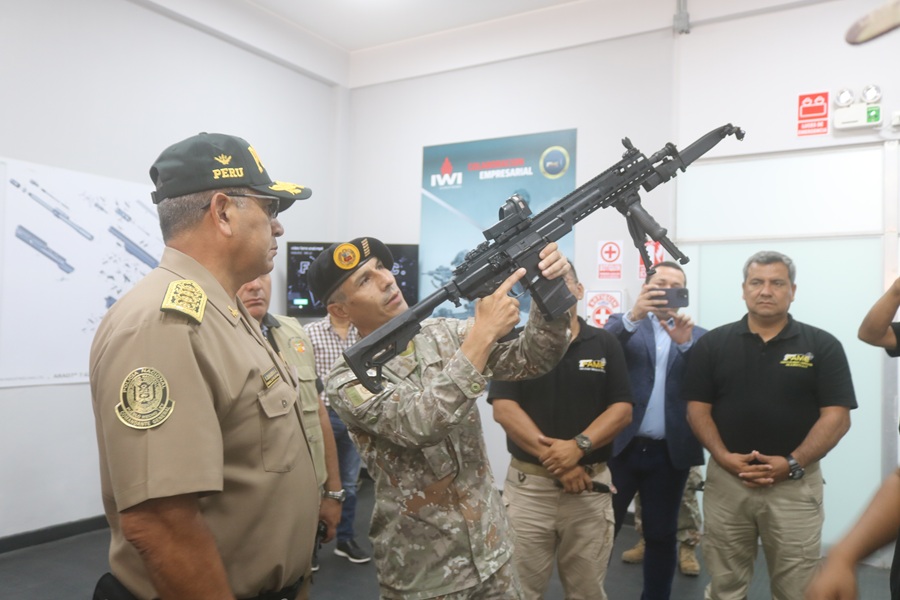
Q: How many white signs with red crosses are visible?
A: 2